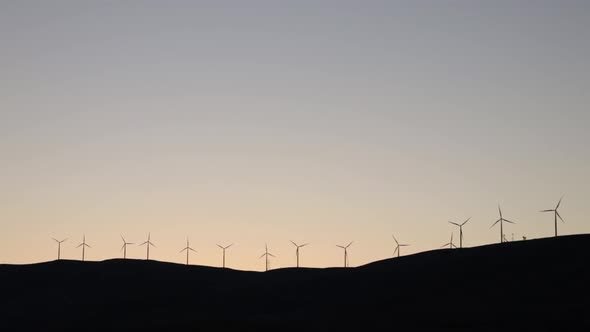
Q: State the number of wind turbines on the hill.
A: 14